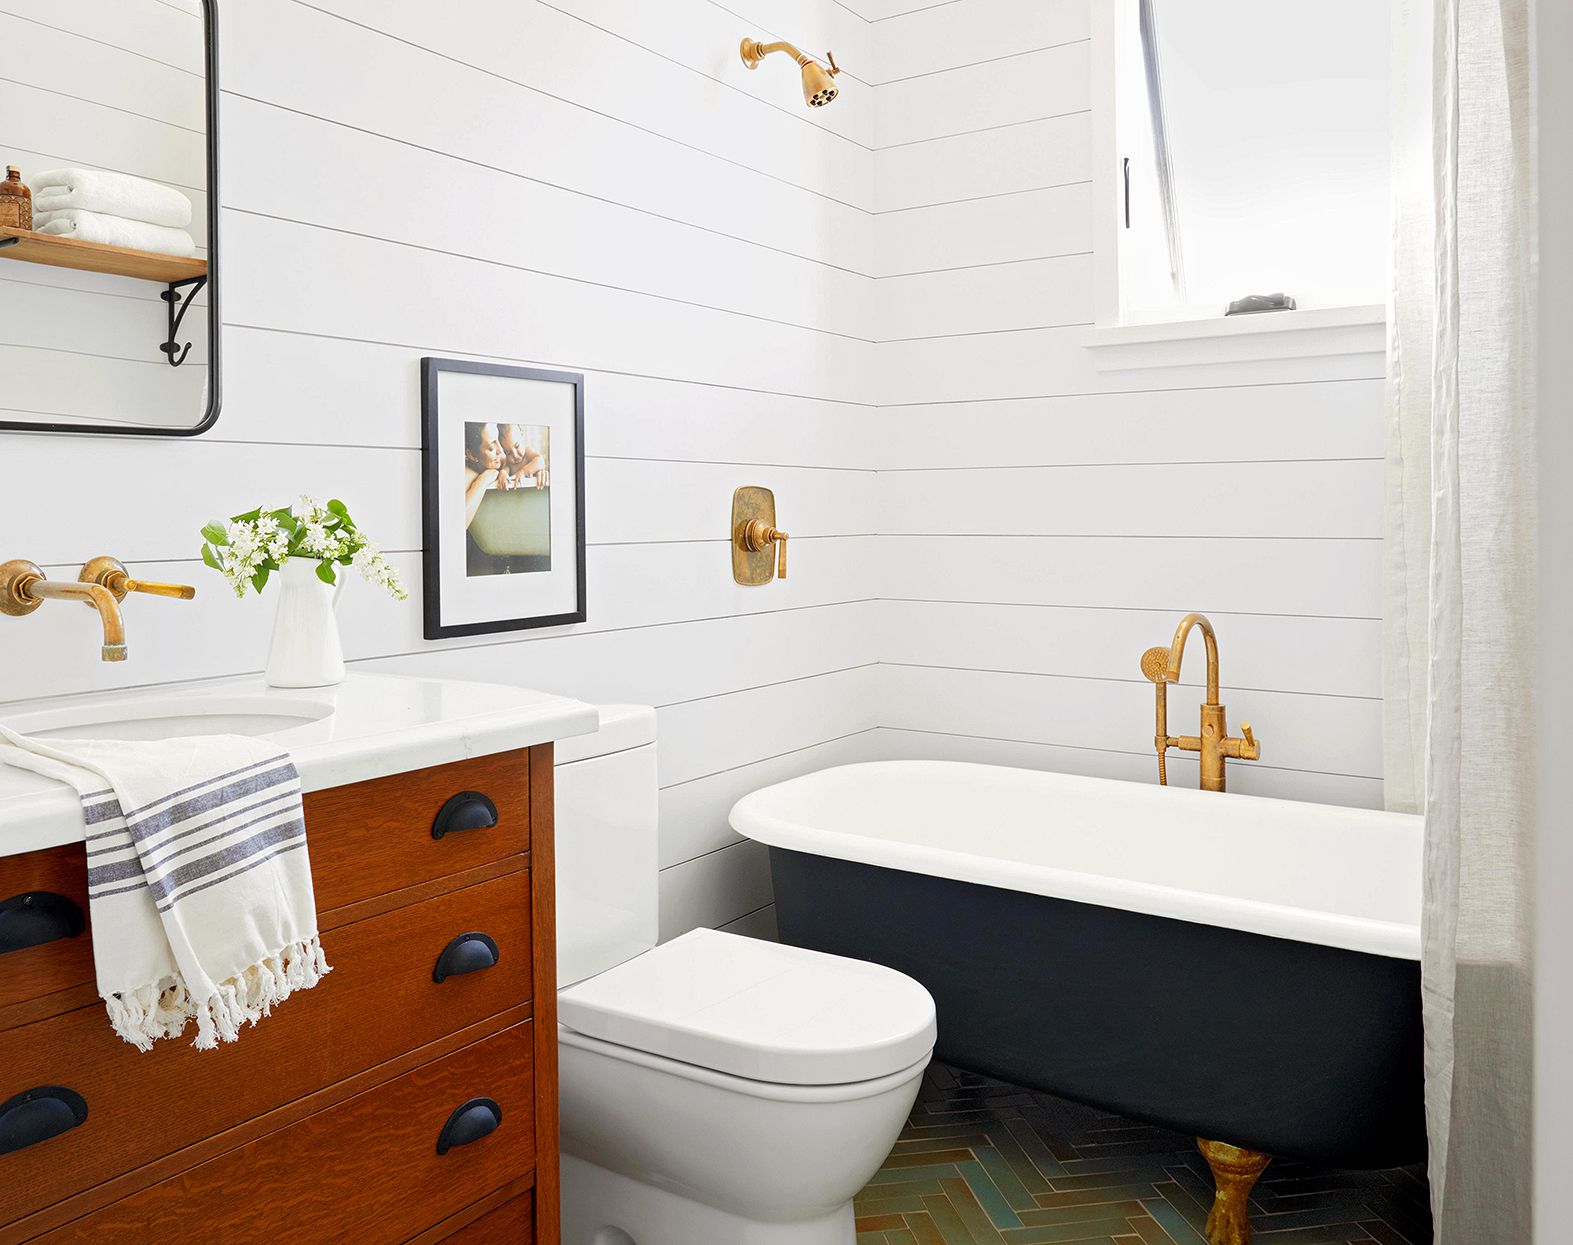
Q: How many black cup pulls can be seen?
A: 5